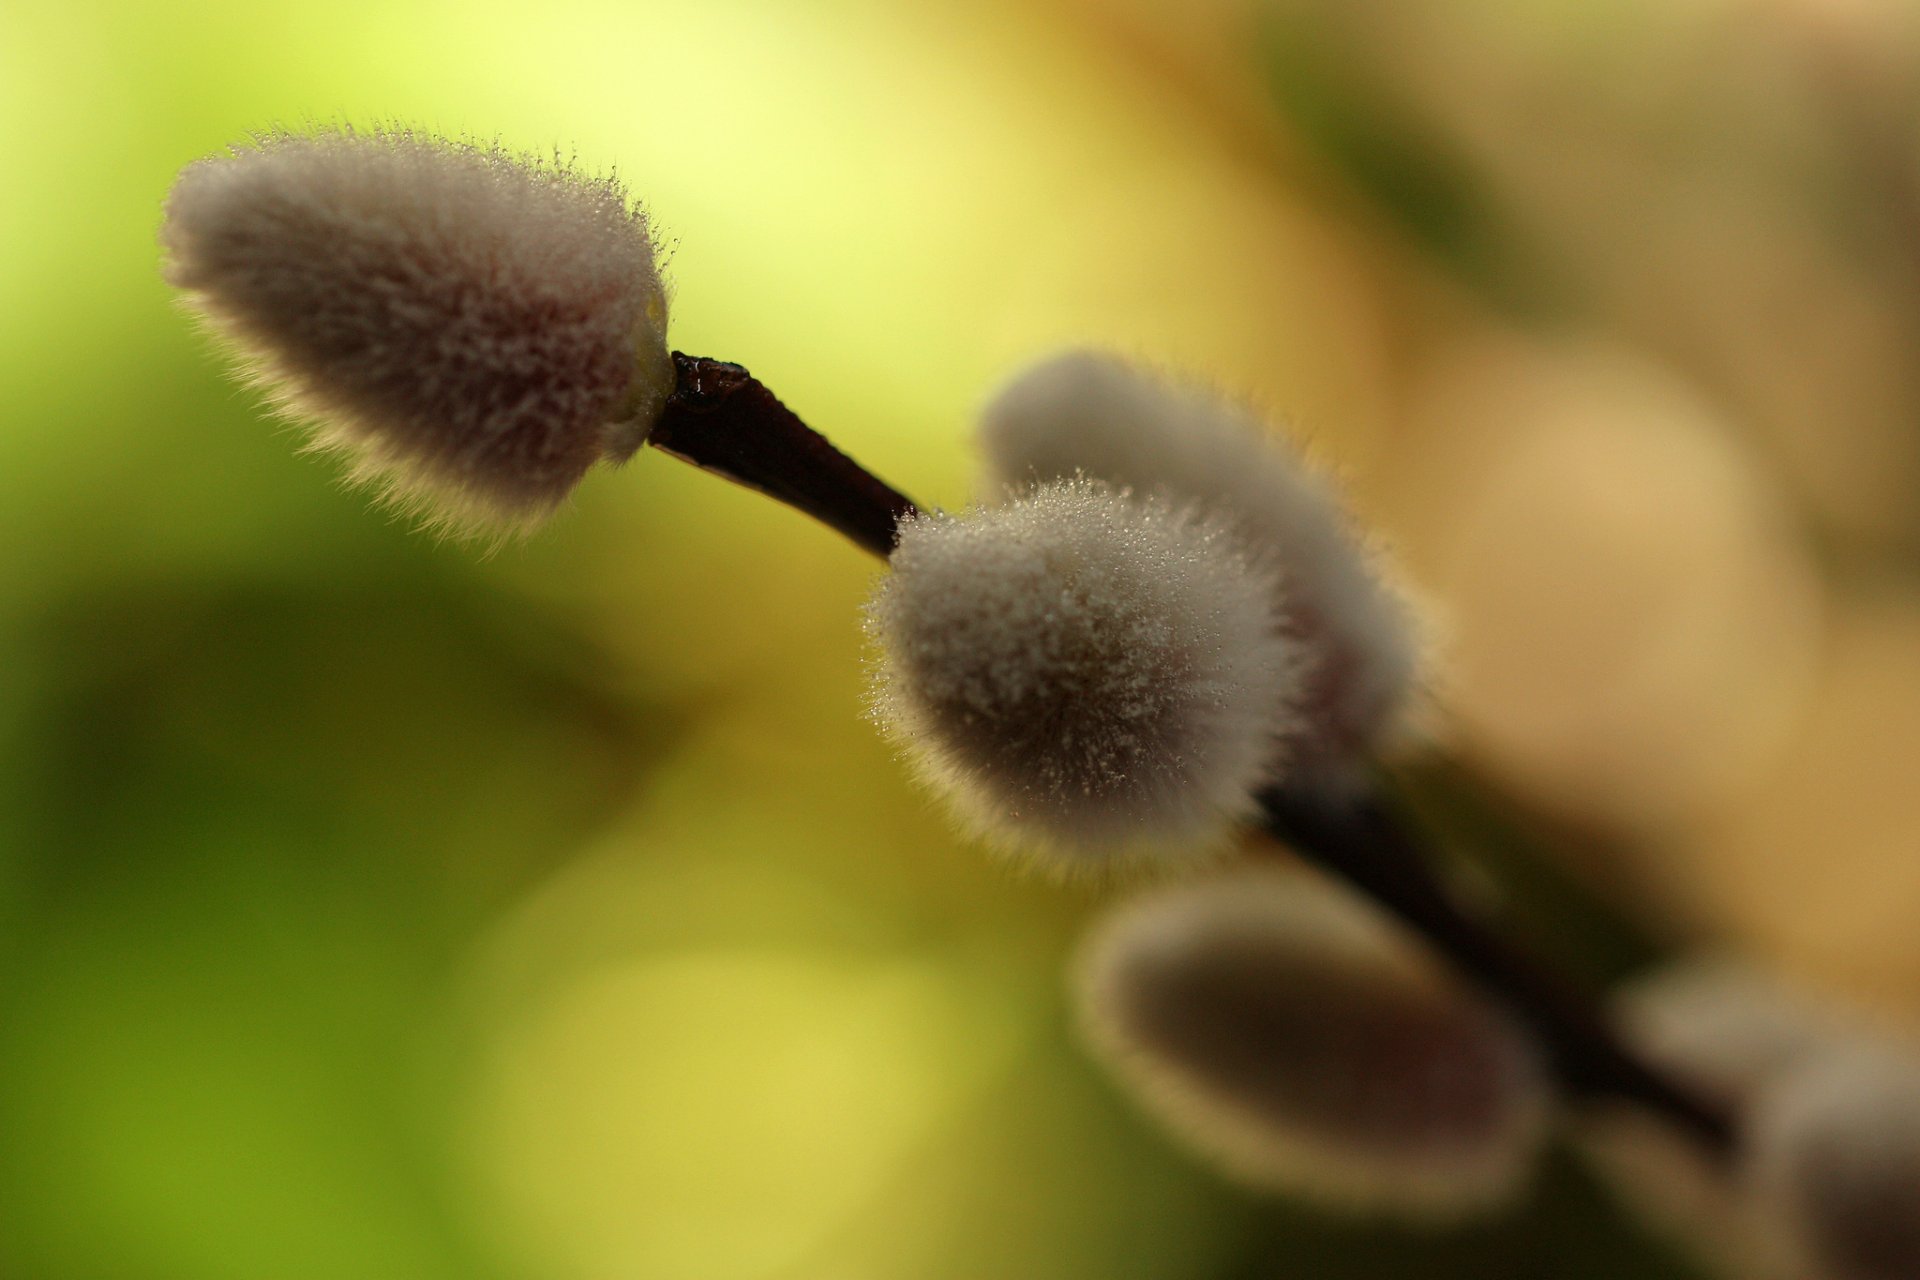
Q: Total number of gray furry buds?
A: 6